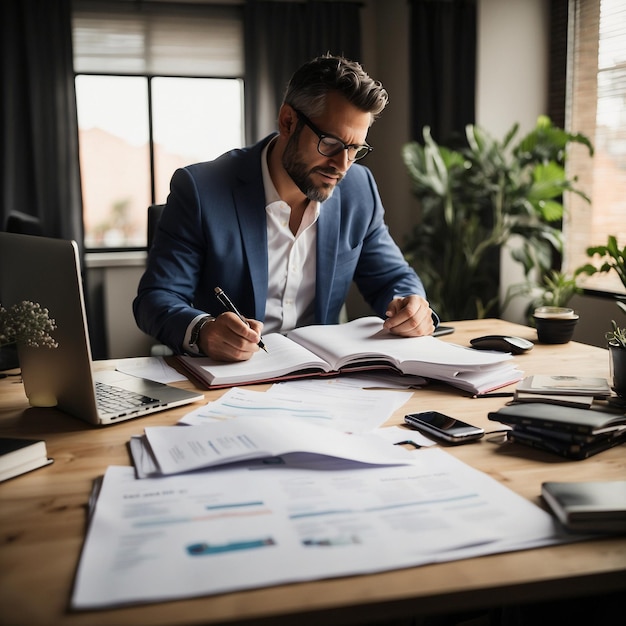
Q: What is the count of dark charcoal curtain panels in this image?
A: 3